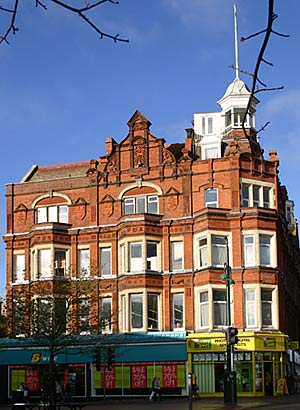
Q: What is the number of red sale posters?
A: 4